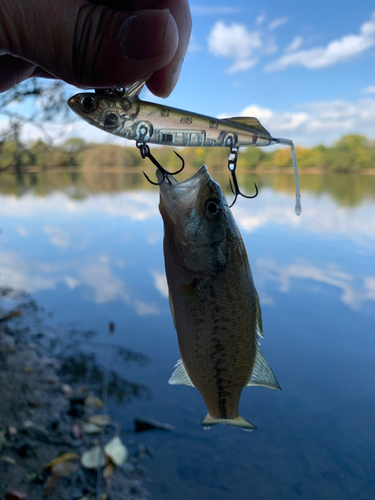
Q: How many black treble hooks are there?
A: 2